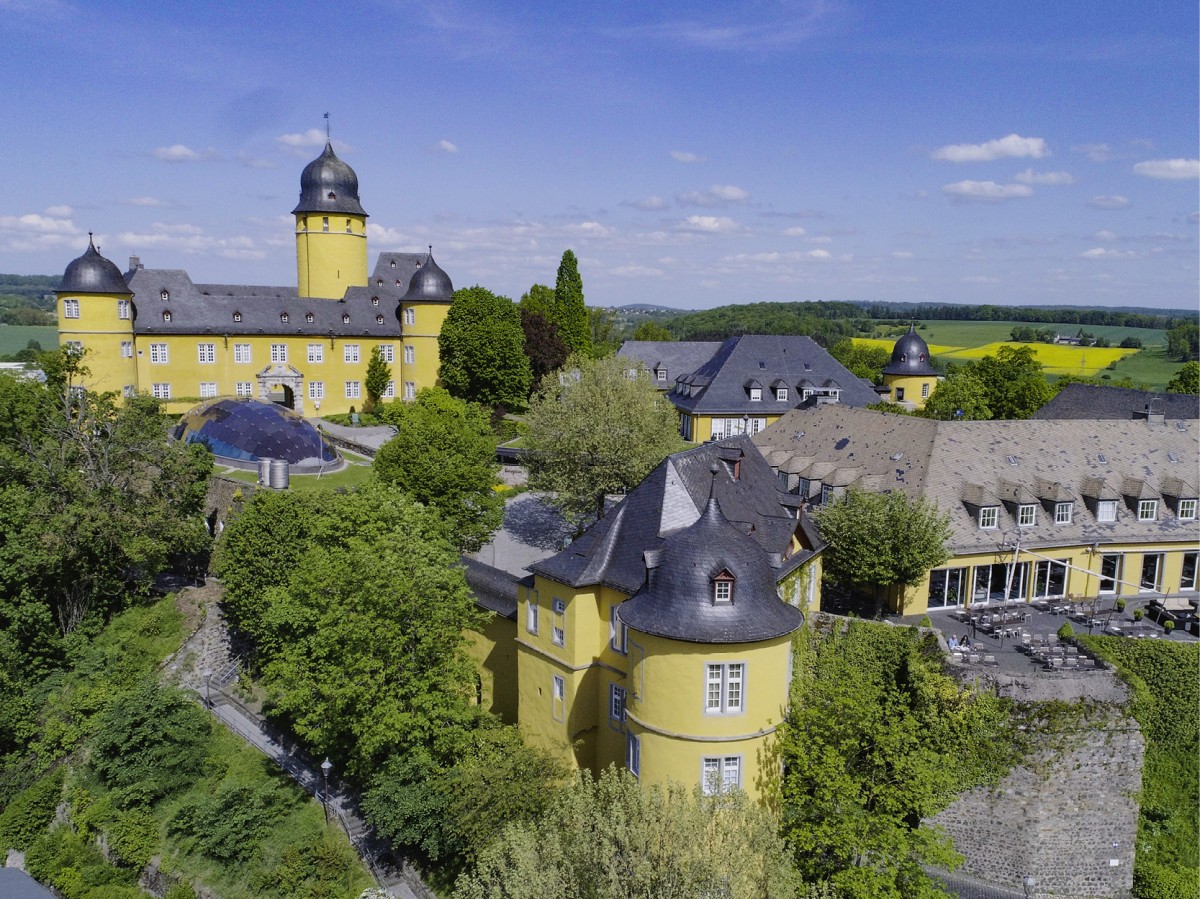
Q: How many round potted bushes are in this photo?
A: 3